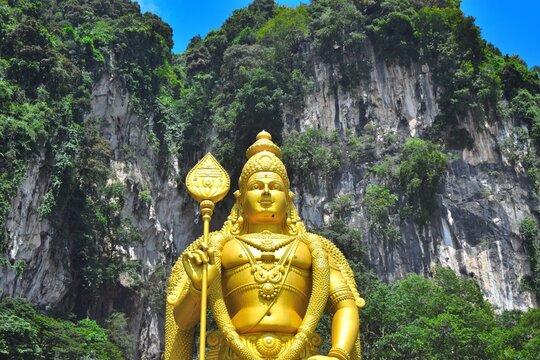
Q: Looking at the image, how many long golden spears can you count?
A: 1